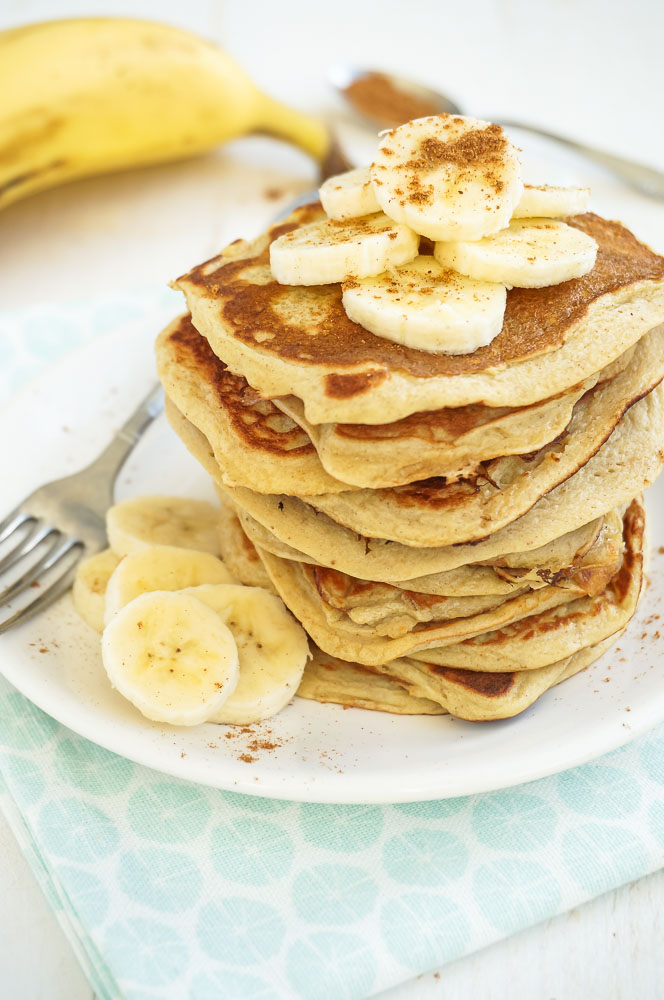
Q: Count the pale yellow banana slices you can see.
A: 11